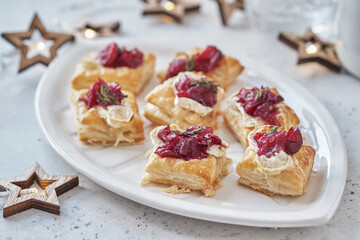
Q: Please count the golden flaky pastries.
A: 7